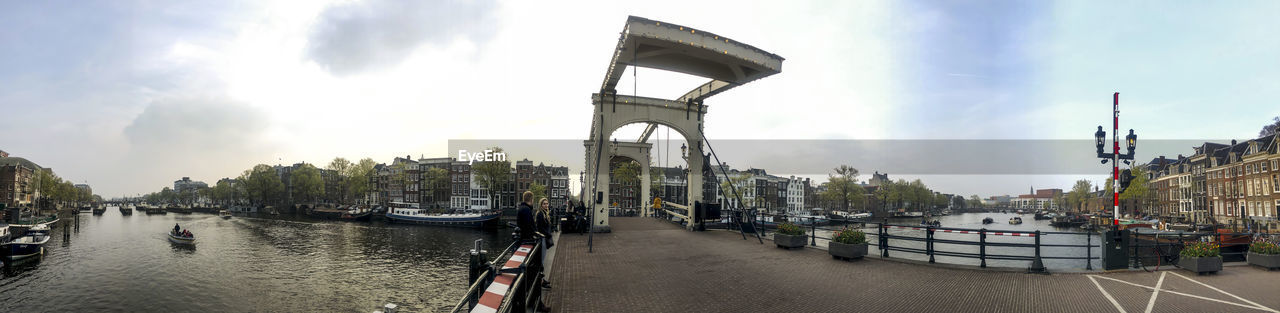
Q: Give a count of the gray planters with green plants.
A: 4